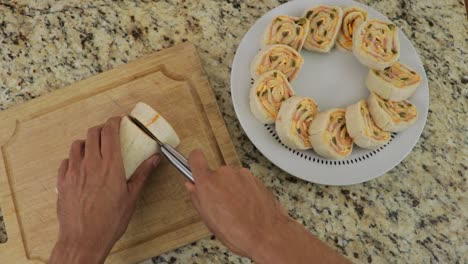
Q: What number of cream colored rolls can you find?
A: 12